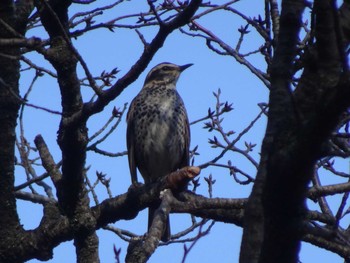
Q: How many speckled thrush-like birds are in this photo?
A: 1